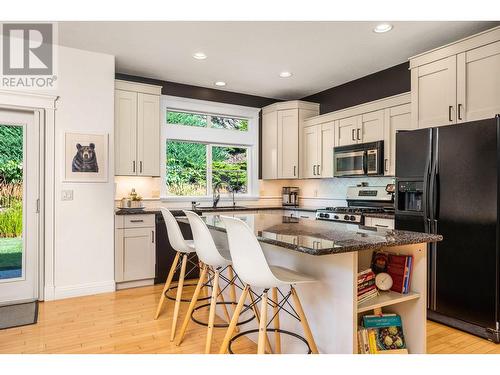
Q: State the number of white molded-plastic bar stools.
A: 3